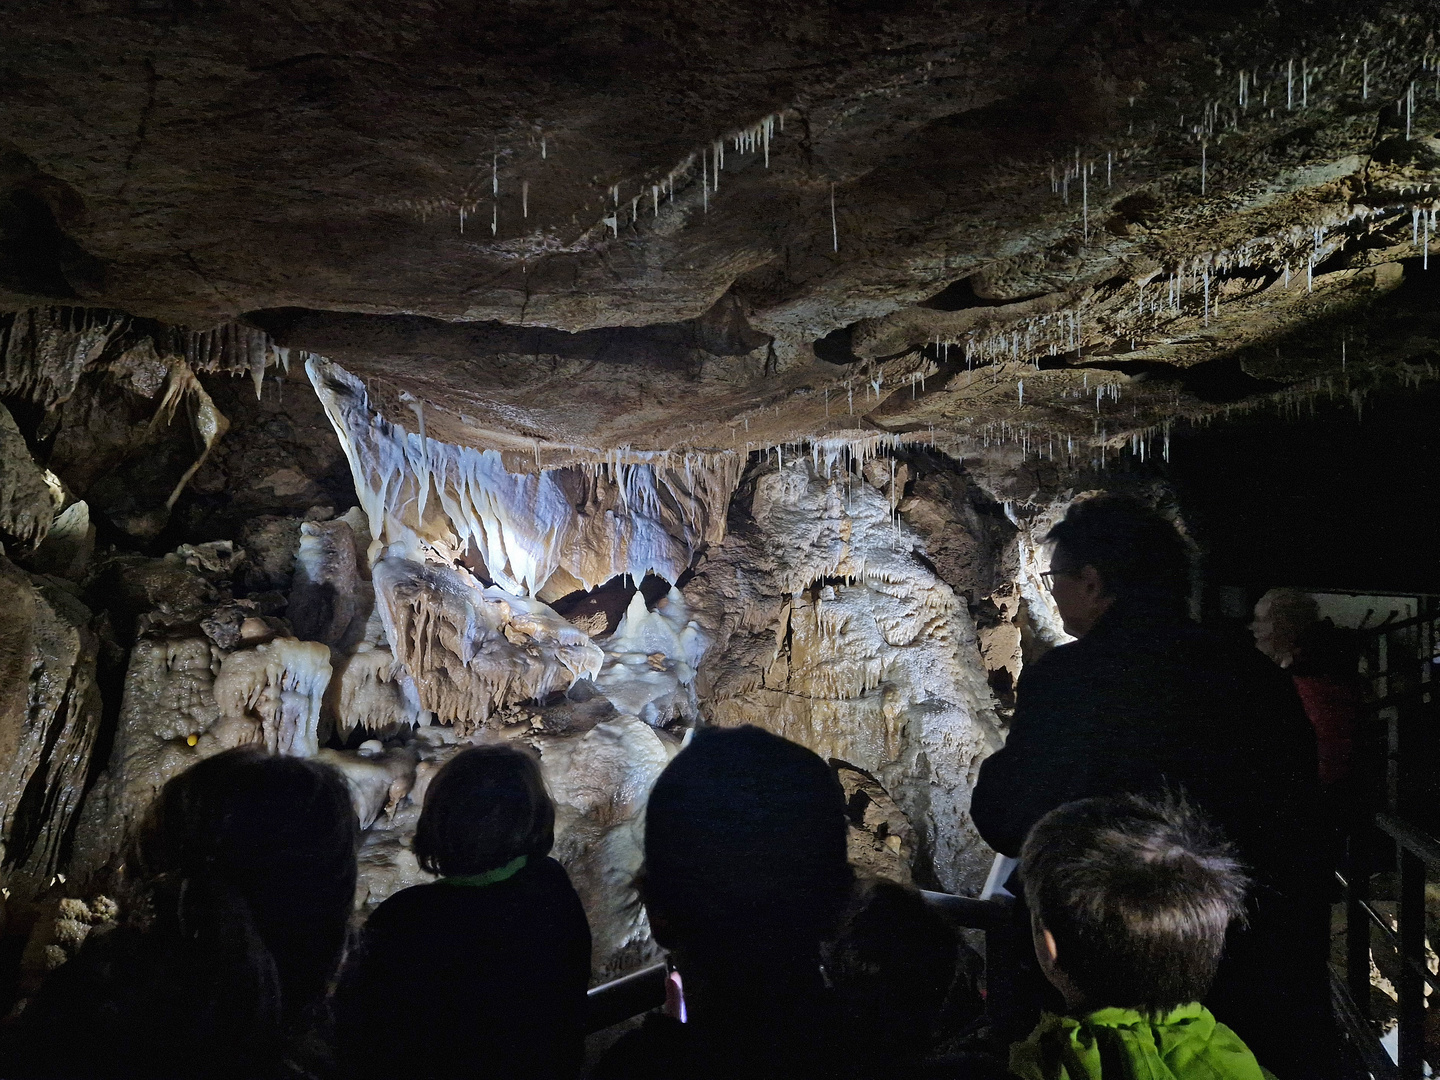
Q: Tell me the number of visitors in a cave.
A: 7